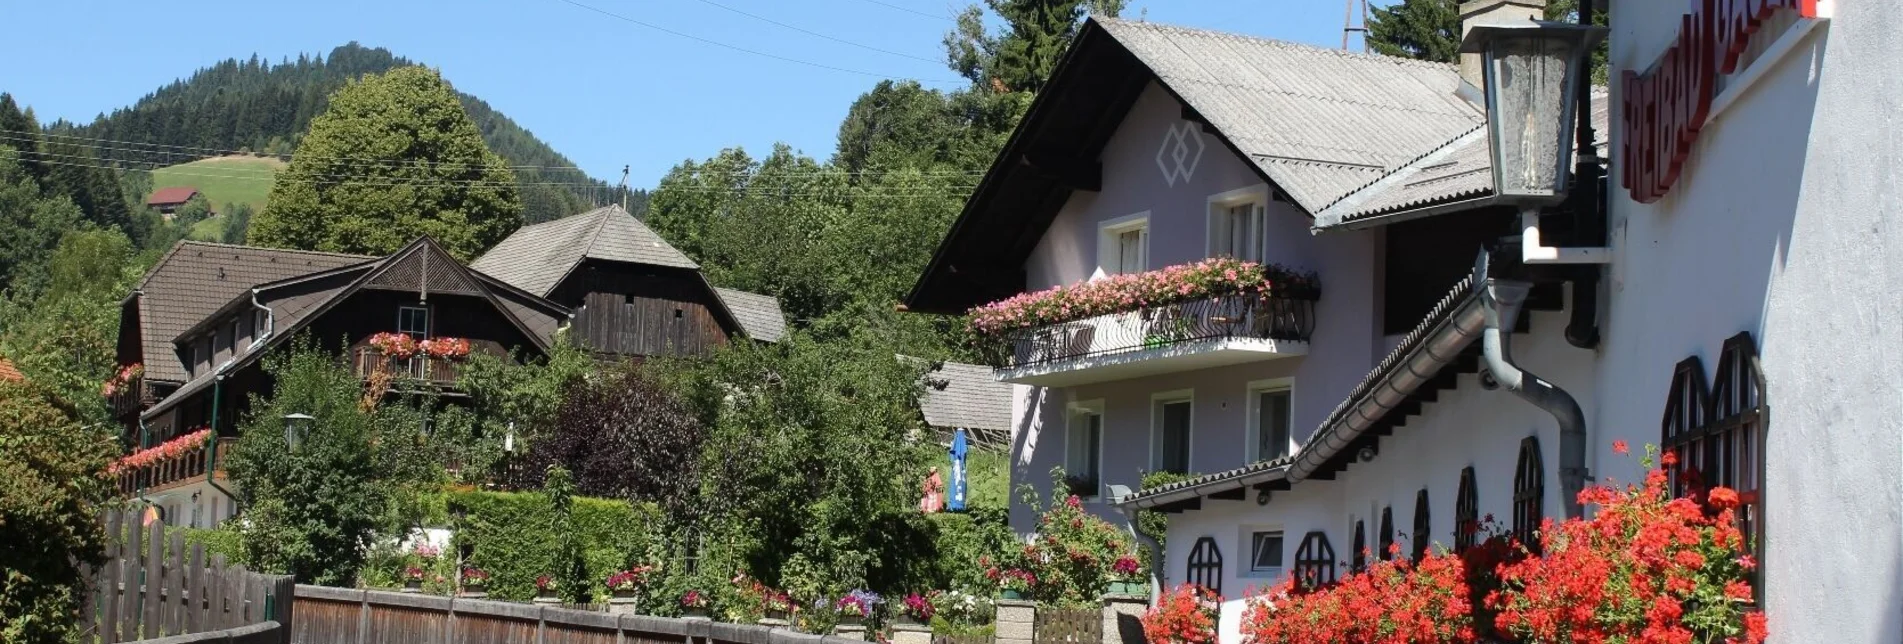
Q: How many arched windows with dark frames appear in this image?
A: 9